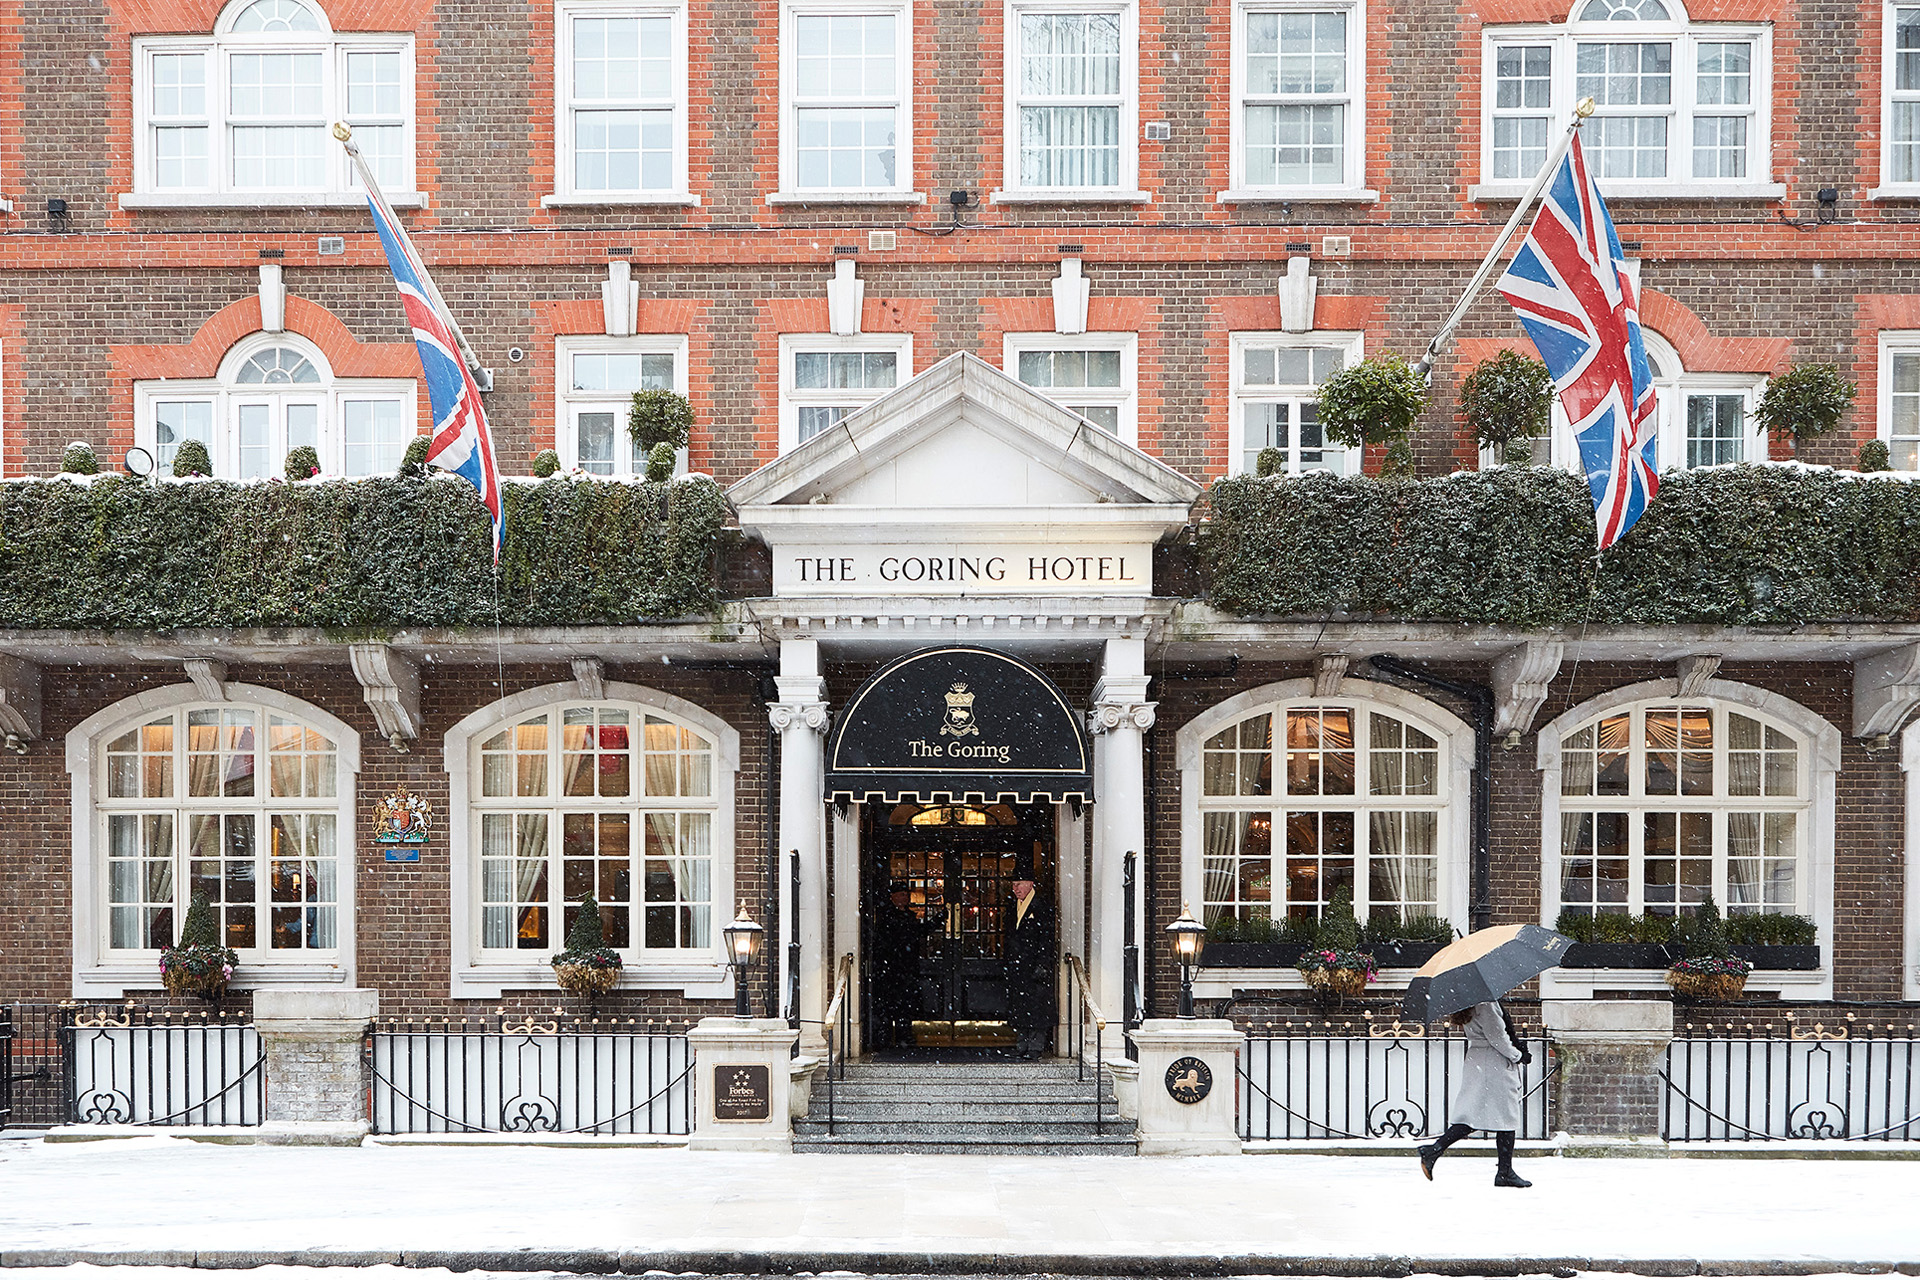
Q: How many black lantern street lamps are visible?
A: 2